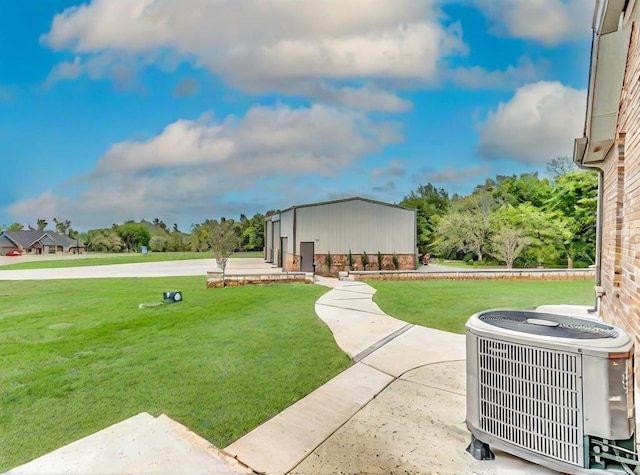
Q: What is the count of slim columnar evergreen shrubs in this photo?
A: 5